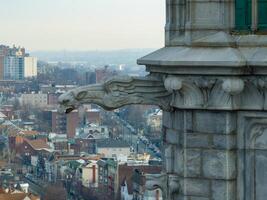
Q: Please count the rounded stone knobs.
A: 2